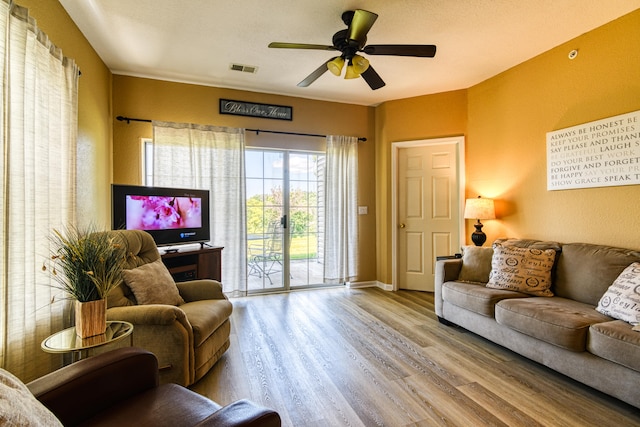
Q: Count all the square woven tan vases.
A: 1